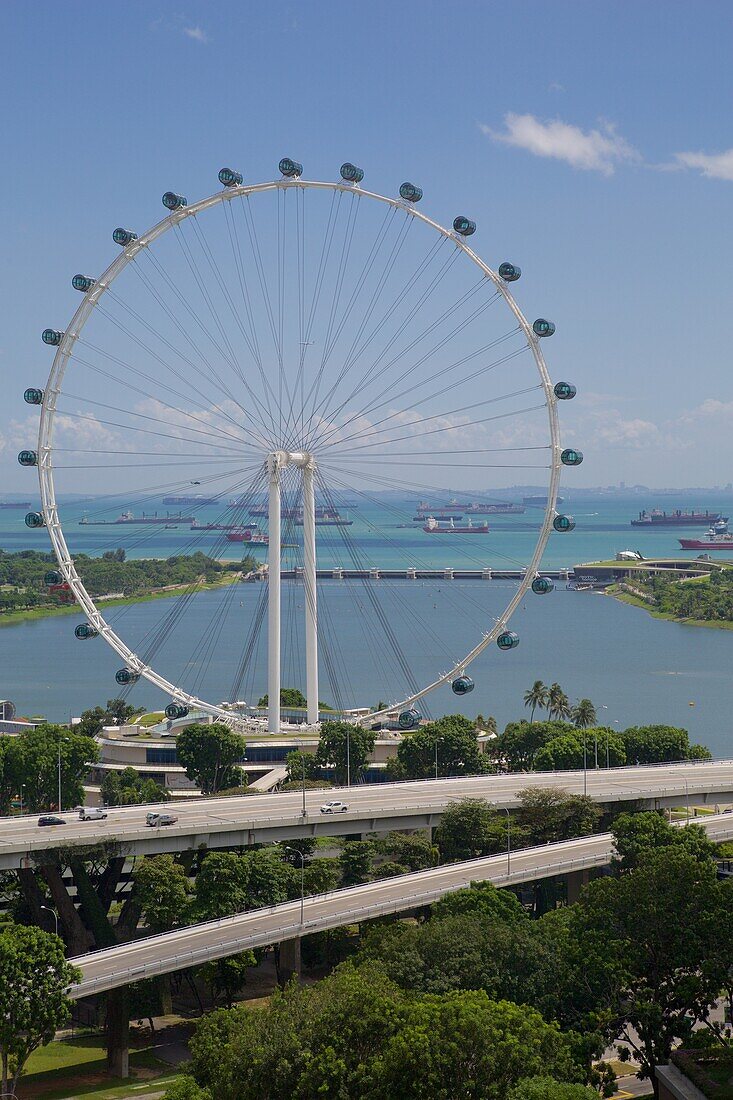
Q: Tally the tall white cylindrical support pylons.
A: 2